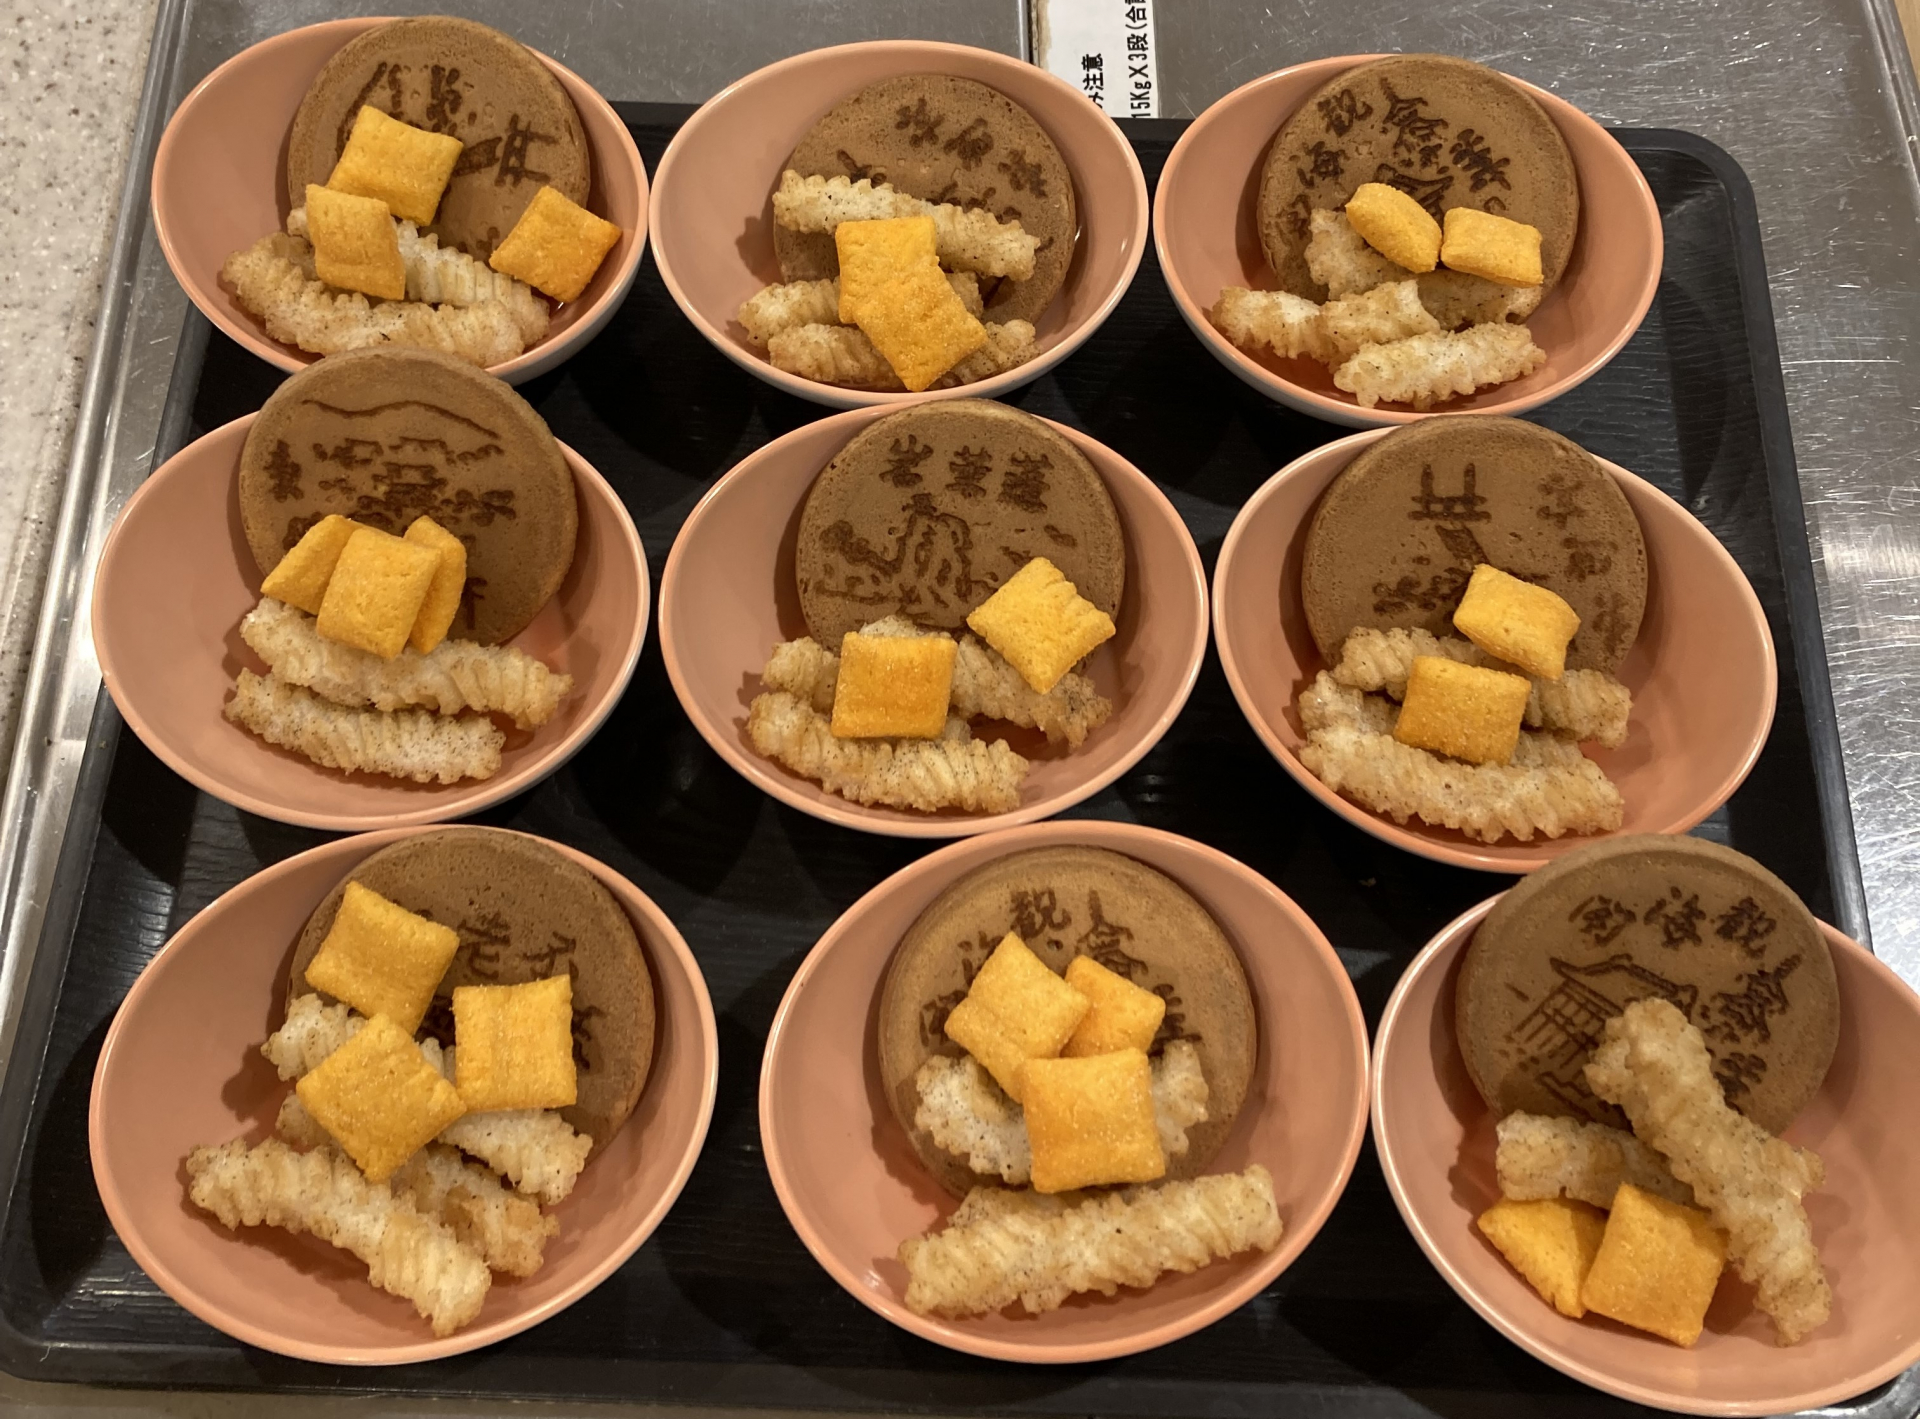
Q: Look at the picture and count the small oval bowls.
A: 9